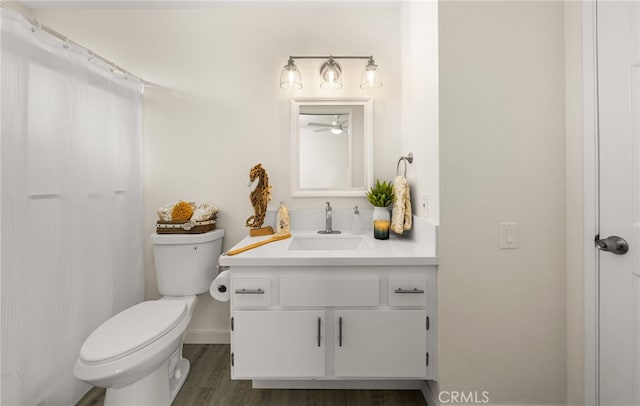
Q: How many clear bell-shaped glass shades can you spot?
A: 3